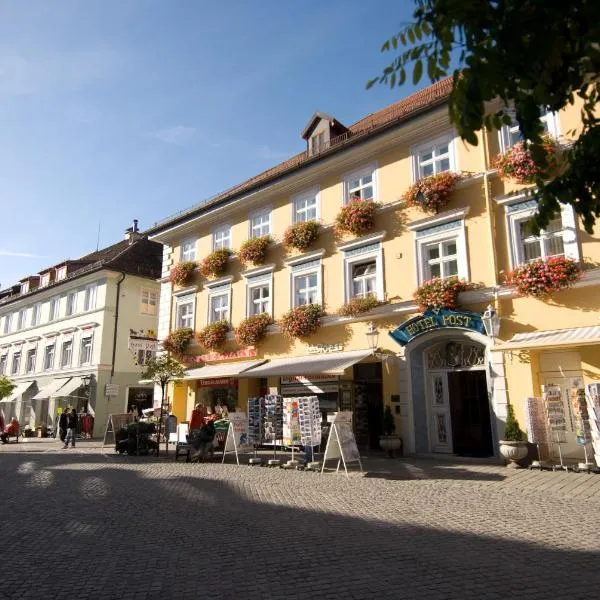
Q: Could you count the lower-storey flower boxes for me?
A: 7